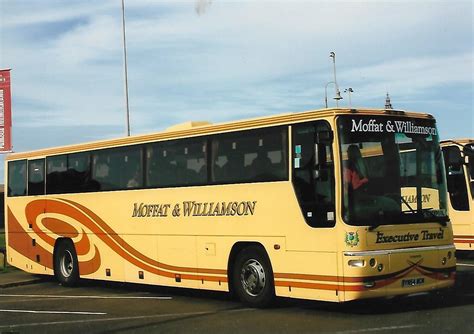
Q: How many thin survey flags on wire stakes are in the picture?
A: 0